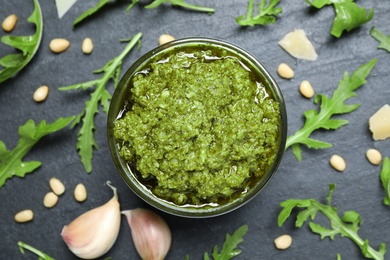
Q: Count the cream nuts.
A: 14